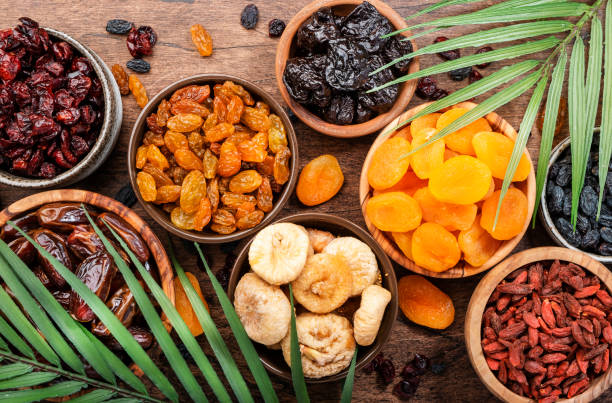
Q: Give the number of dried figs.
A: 7